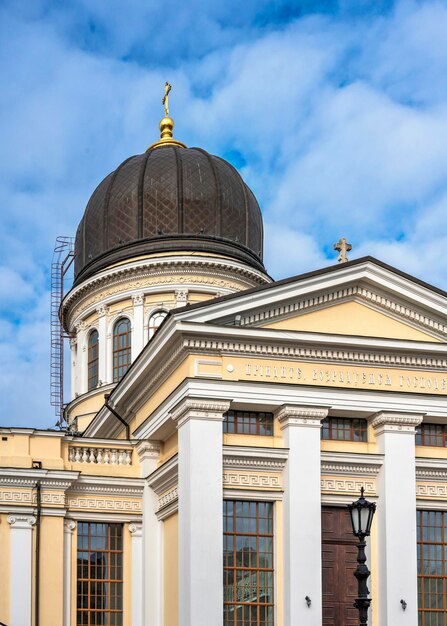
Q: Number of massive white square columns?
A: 3